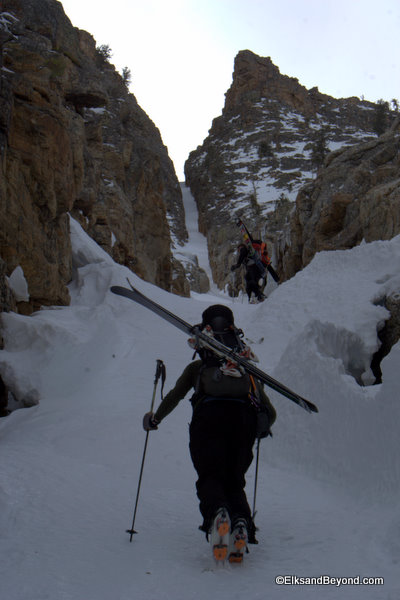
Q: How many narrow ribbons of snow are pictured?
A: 1